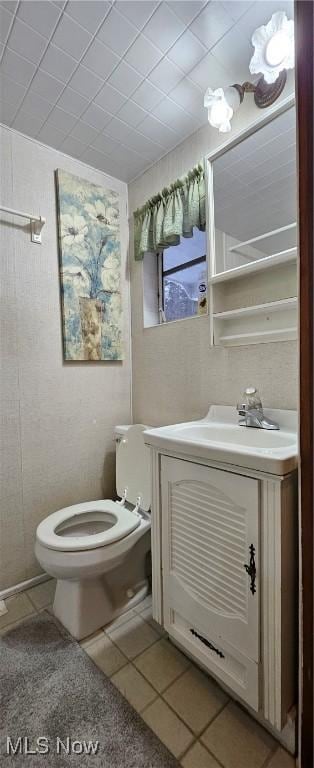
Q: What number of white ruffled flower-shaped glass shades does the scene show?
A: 2